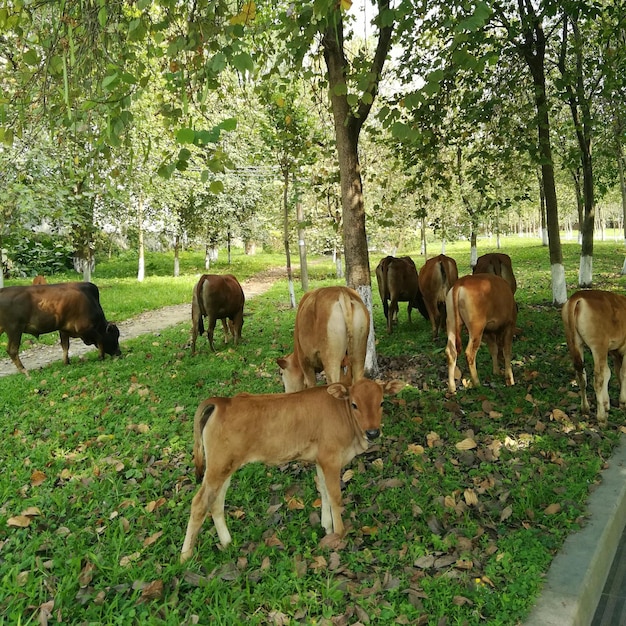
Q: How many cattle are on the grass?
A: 9